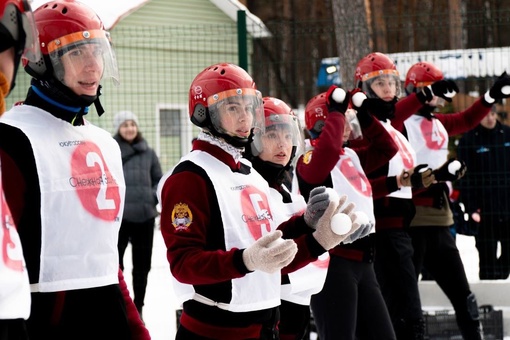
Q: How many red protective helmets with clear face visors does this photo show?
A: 7